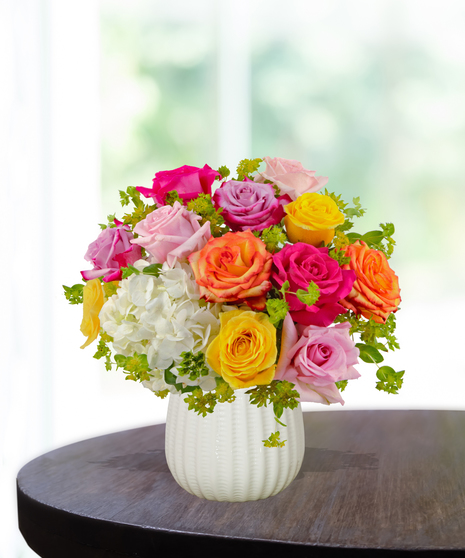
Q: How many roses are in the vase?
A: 12